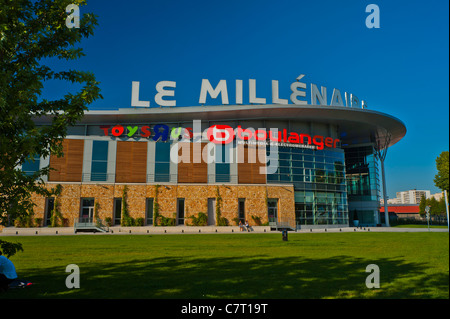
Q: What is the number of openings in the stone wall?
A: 8